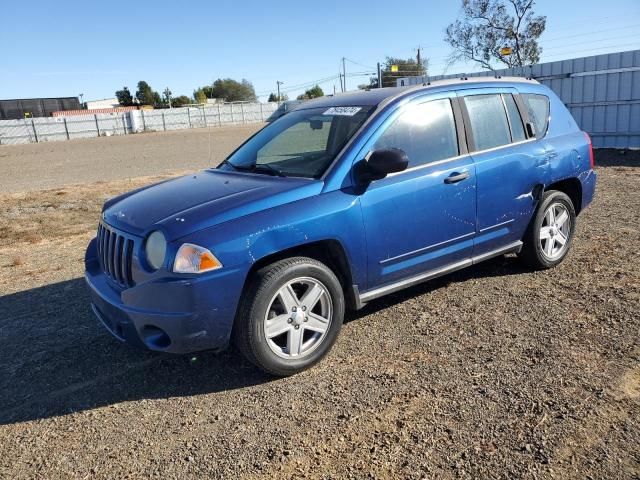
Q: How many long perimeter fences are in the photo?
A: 2